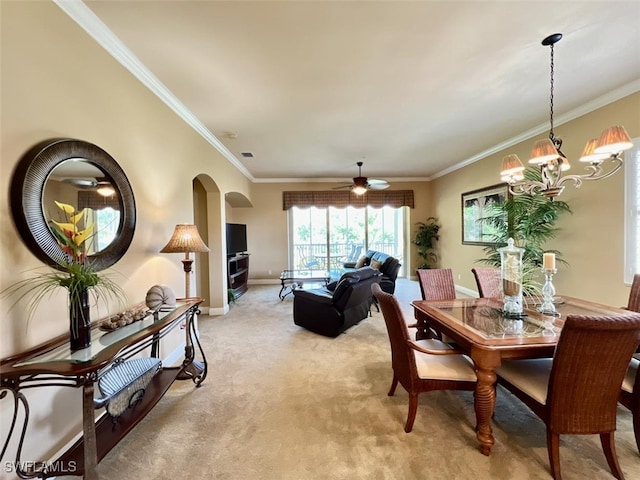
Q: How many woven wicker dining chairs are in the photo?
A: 6